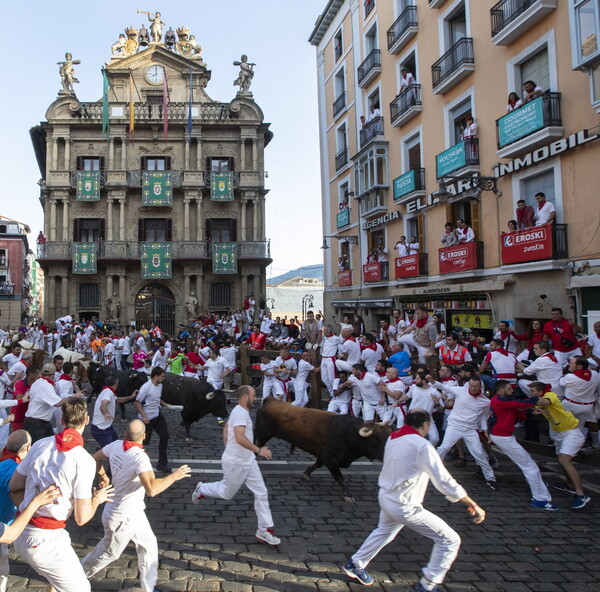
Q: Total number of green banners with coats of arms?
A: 6